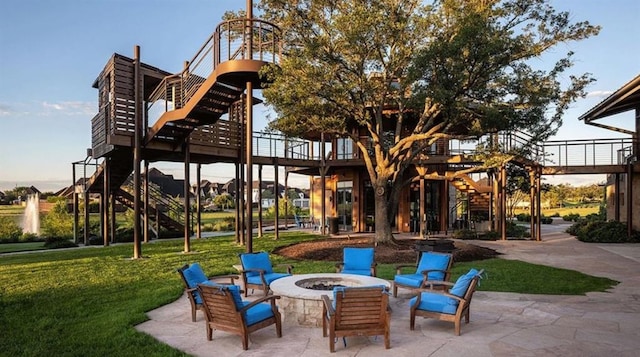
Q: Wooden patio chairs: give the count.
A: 7